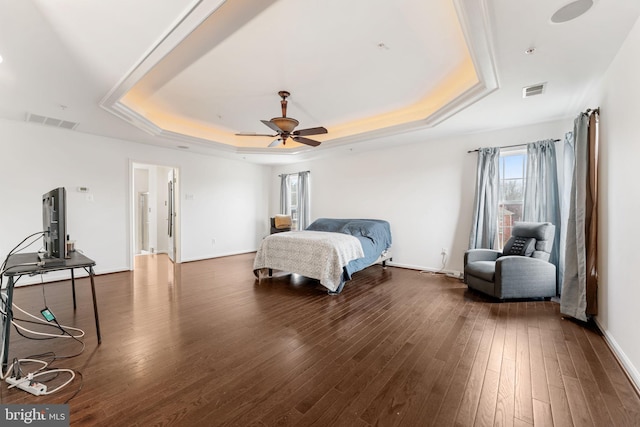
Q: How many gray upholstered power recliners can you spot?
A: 1